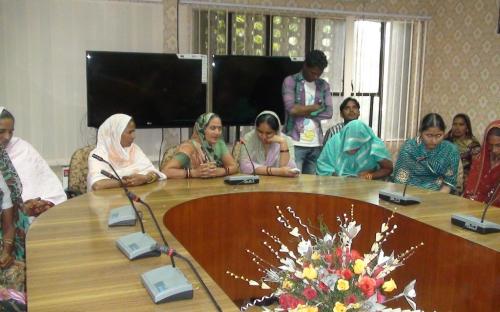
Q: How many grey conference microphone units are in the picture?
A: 6